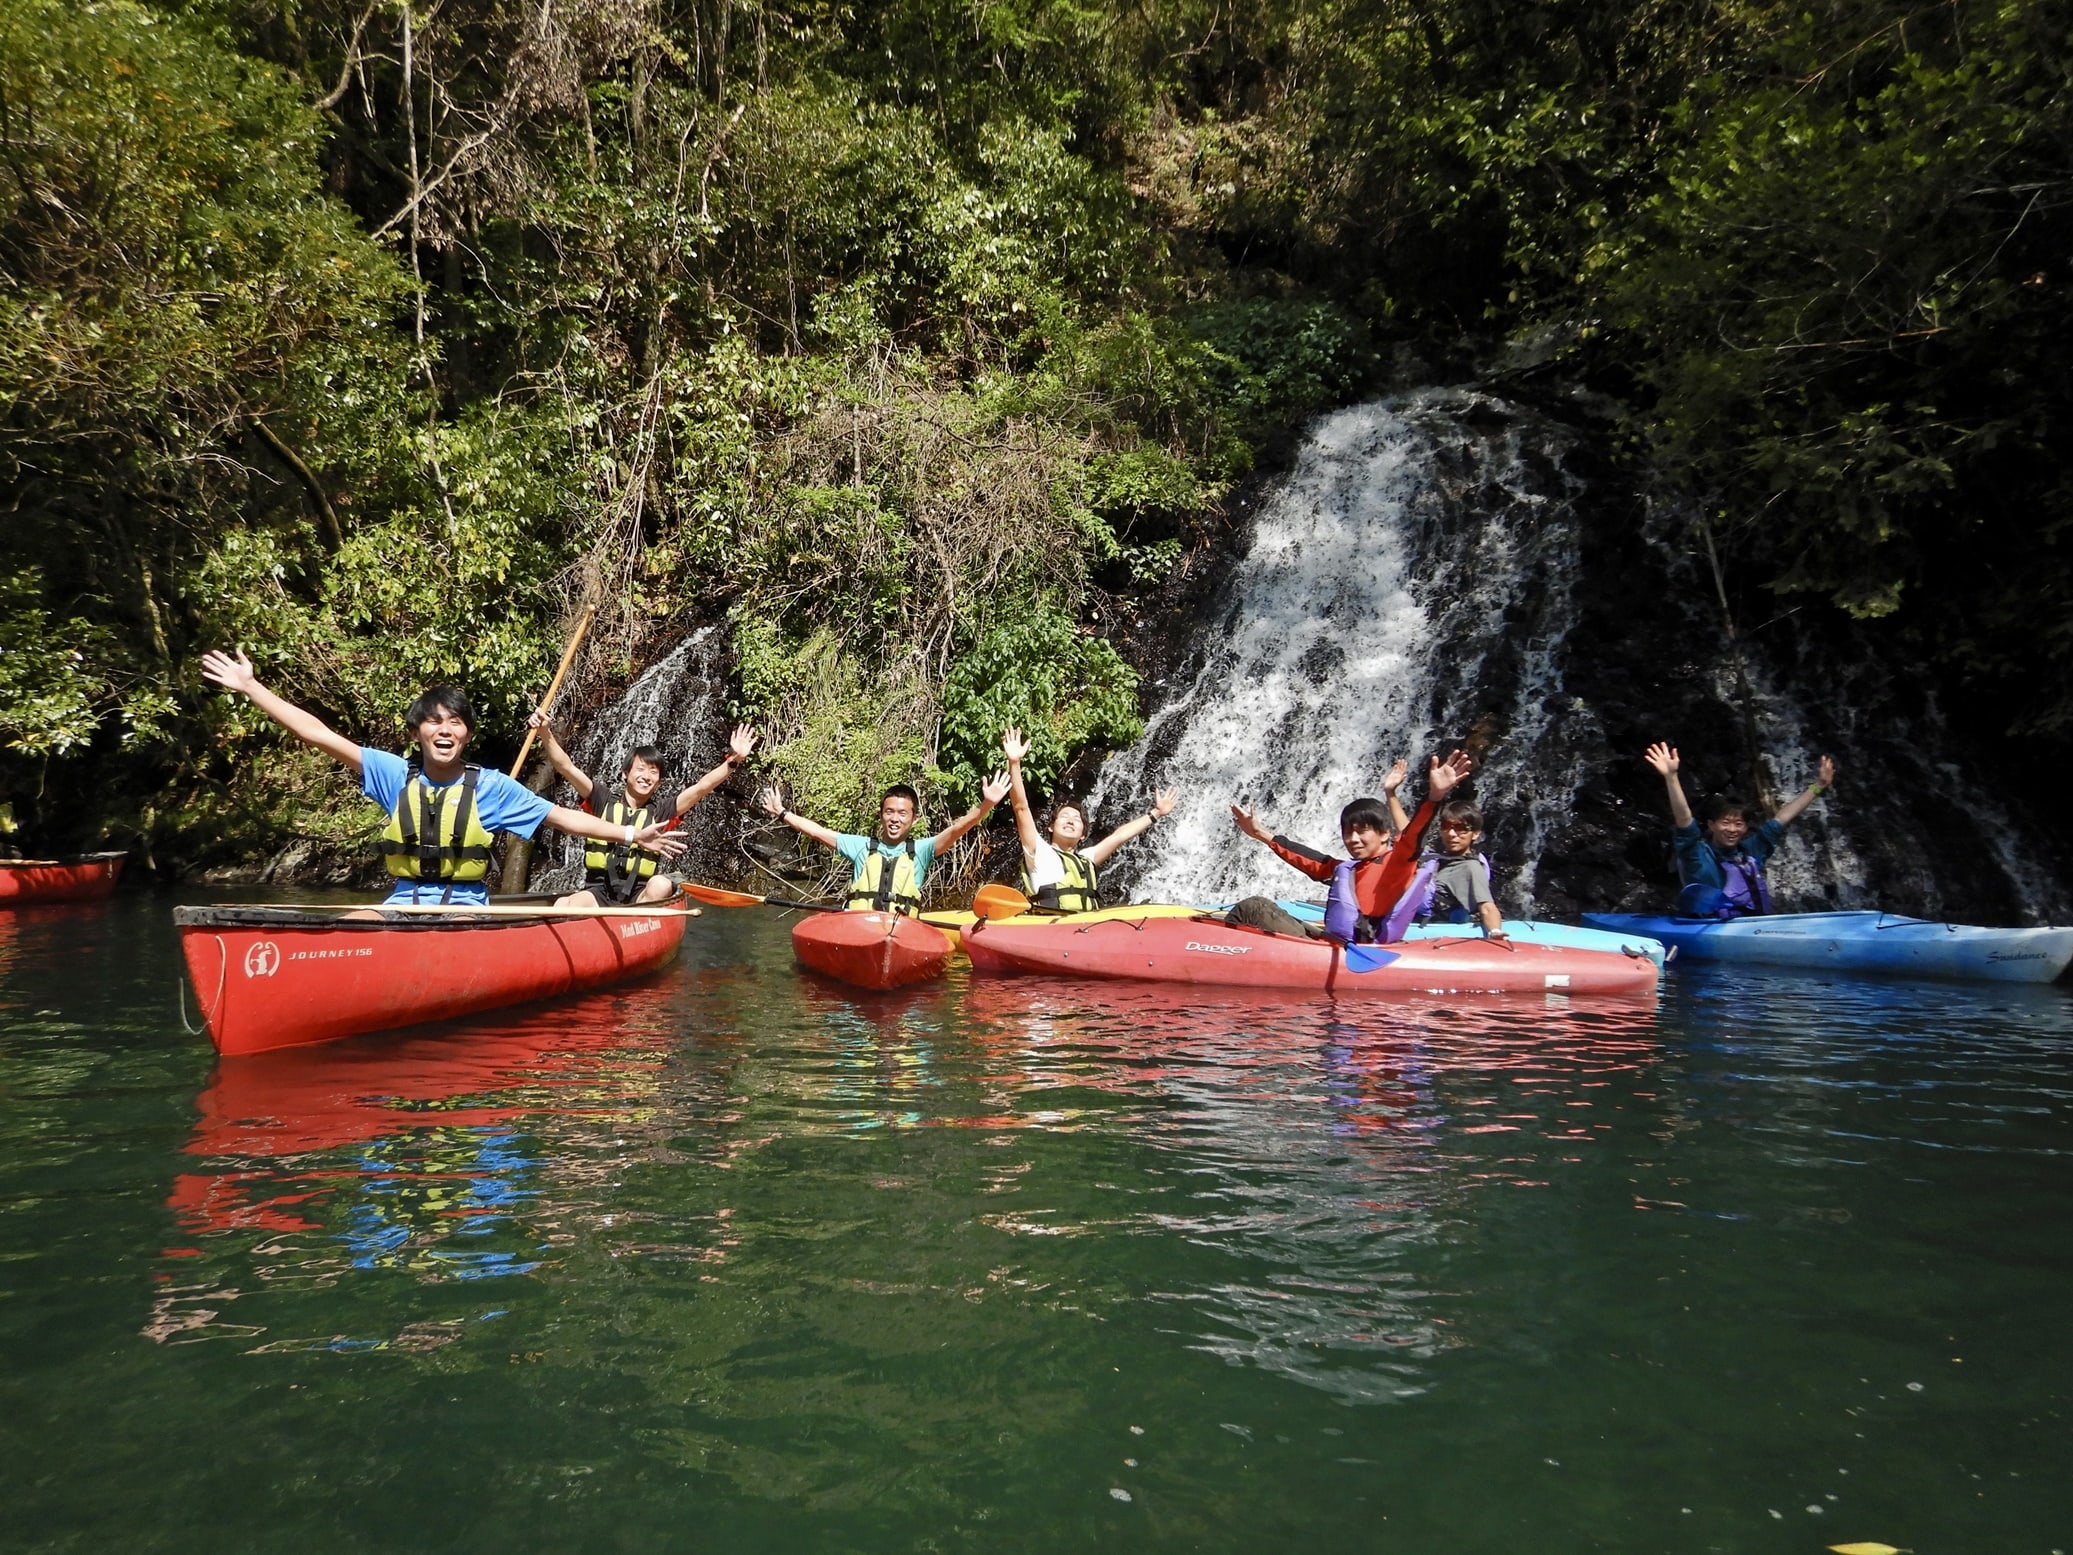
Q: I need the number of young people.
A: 7